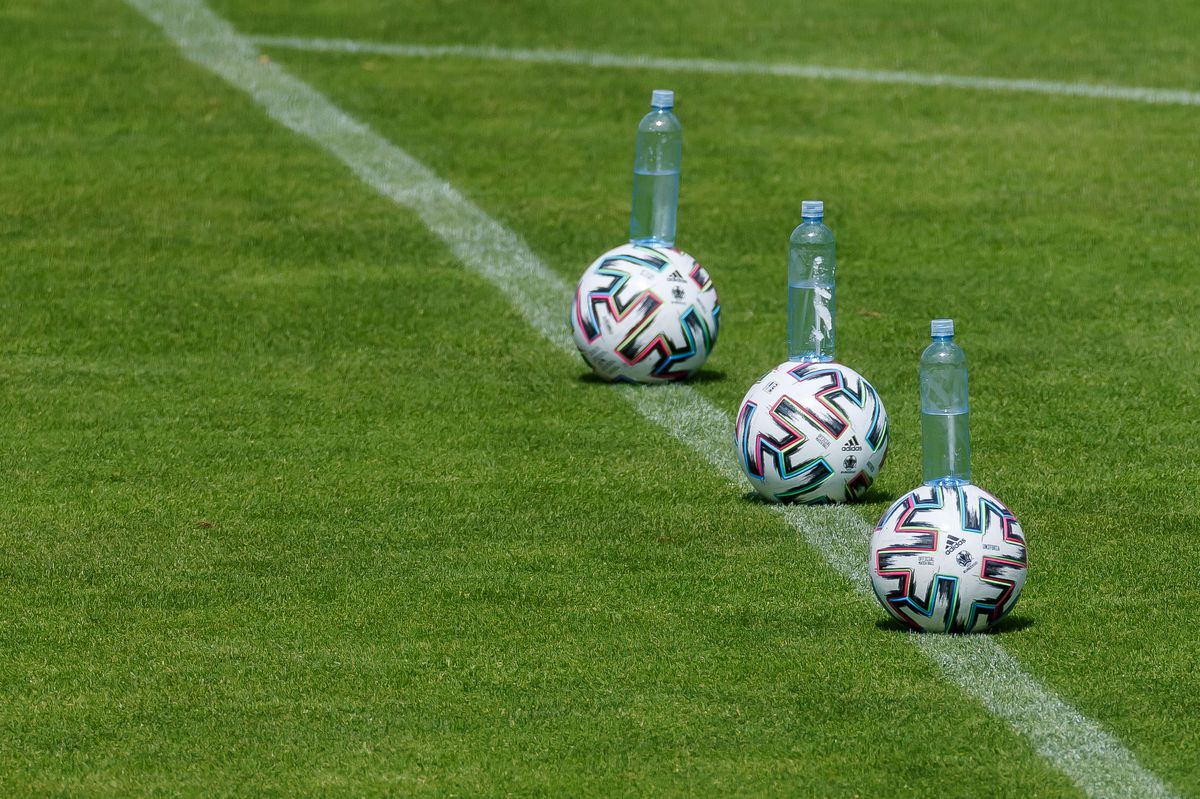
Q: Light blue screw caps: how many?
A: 3